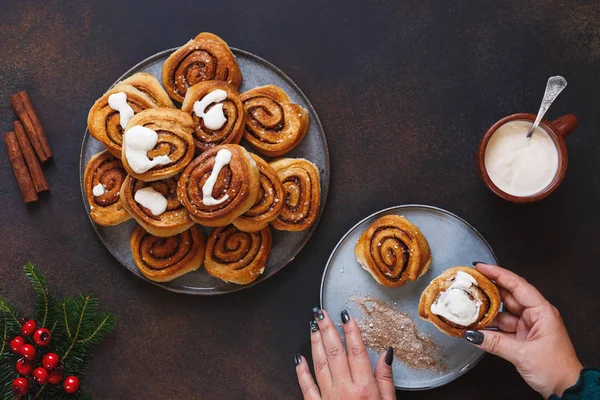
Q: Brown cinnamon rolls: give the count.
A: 14